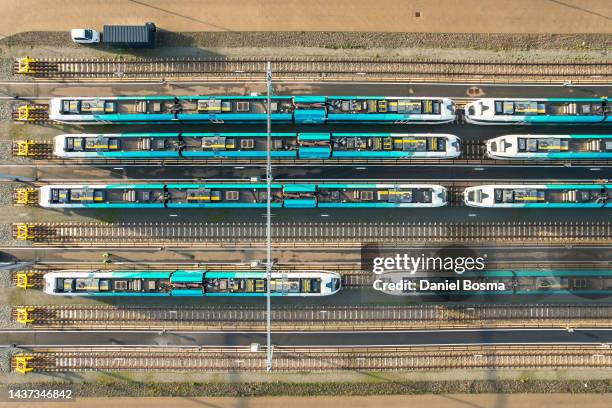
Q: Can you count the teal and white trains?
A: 8